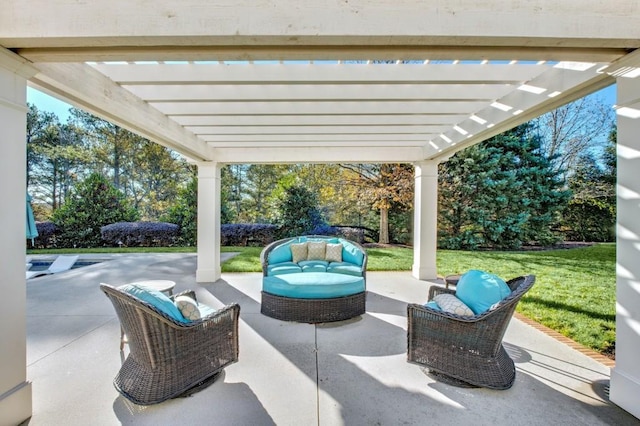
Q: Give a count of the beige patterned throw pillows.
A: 5